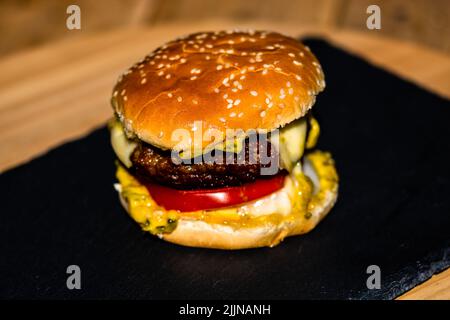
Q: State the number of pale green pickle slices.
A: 2